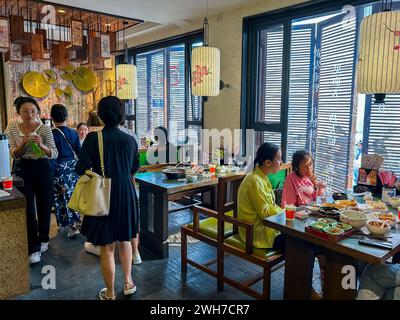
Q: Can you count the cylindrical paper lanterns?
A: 3